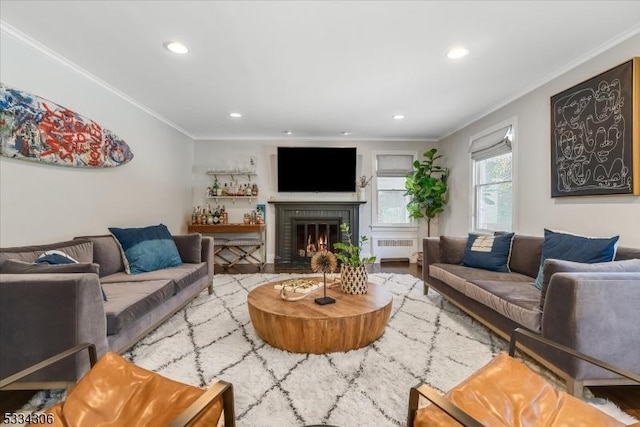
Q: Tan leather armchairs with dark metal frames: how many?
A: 2